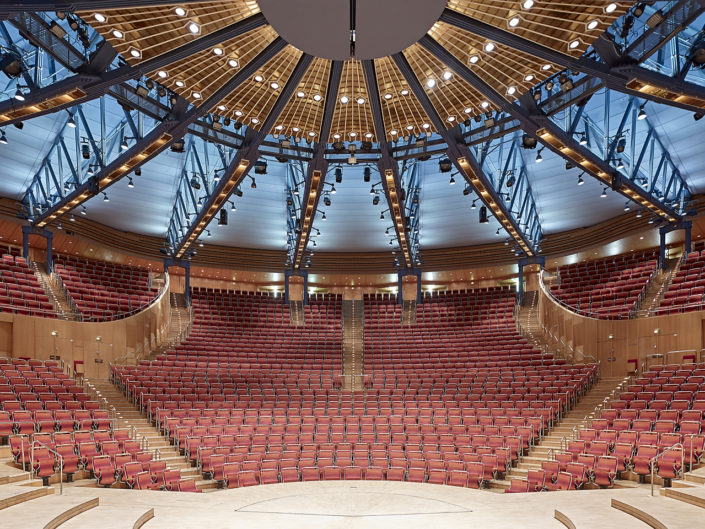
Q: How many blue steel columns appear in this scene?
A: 12